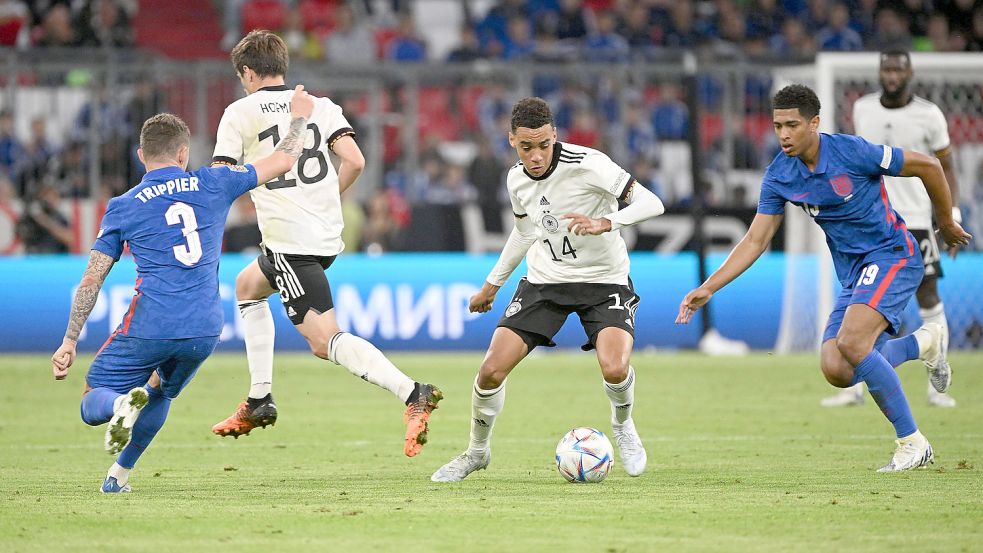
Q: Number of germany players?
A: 3